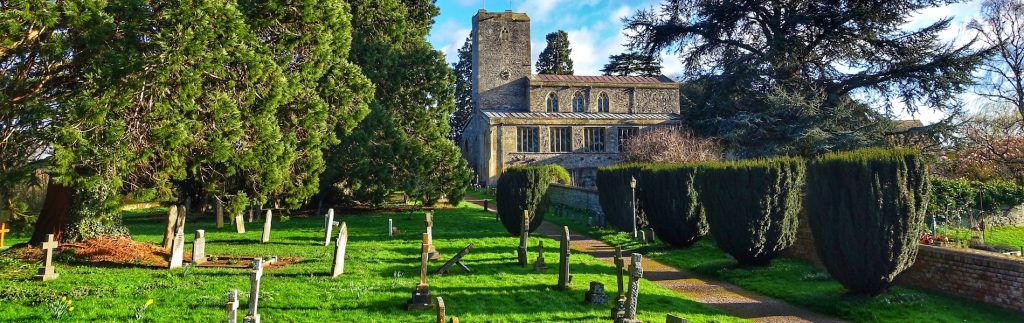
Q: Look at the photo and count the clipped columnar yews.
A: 5